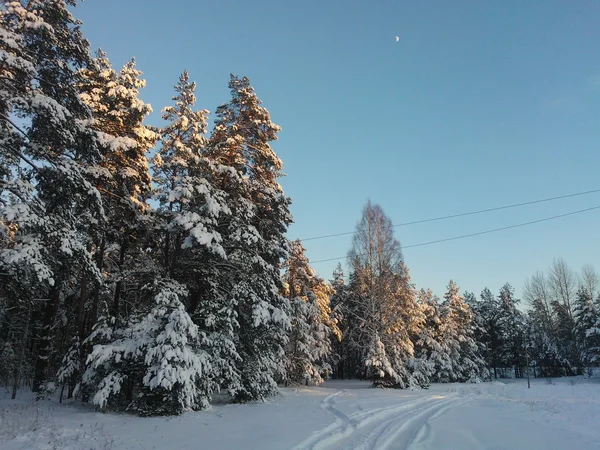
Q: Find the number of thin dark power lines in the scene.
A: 2